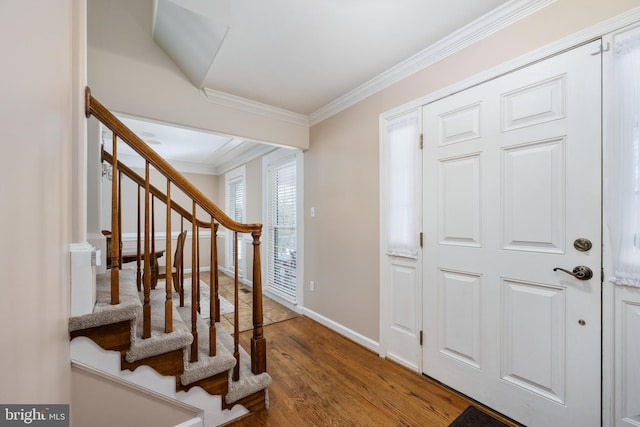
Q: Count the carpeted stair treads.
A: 4